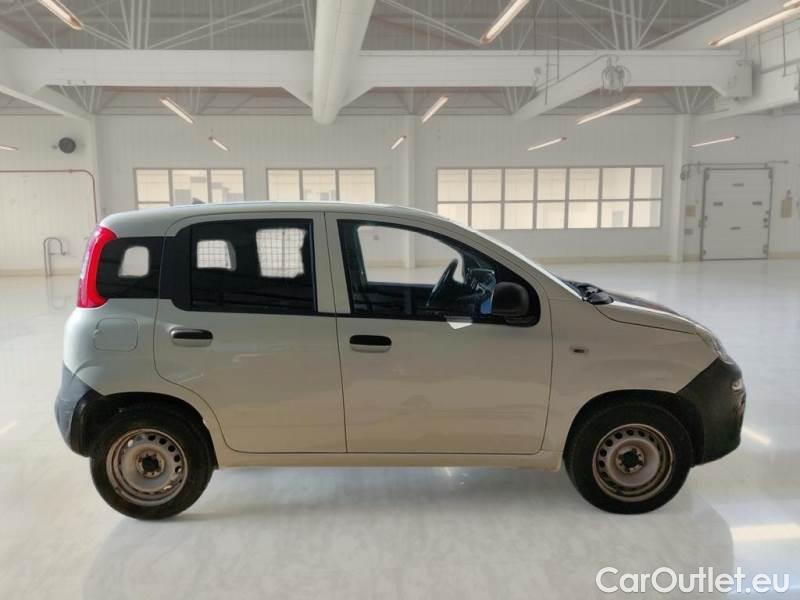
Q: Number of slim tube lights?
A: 11